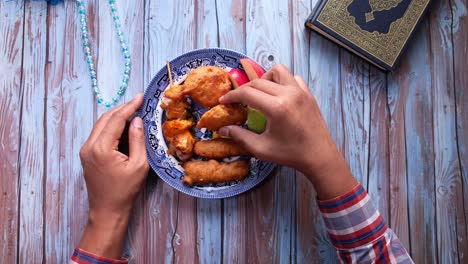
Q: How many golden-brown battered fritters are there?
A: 4